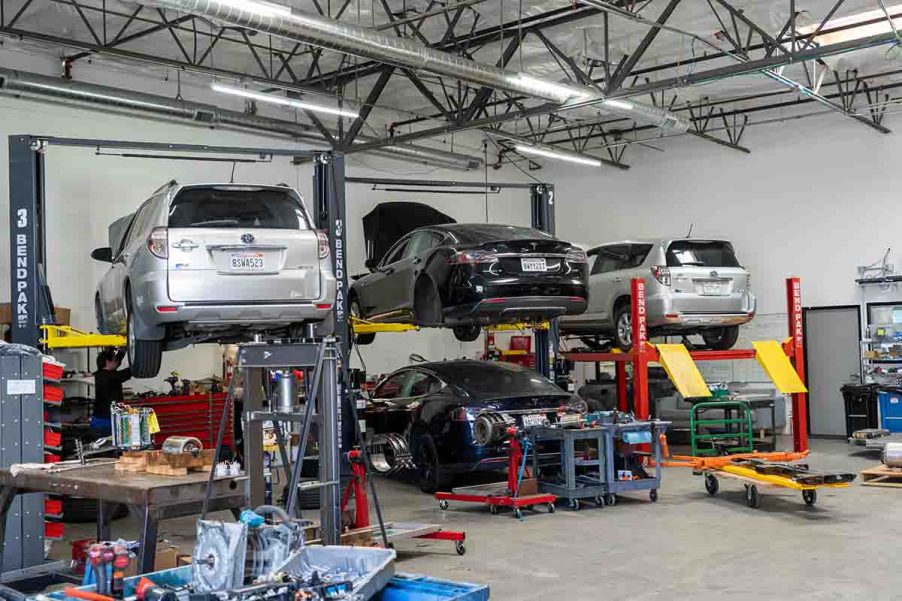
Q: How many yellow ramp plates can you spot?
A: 2